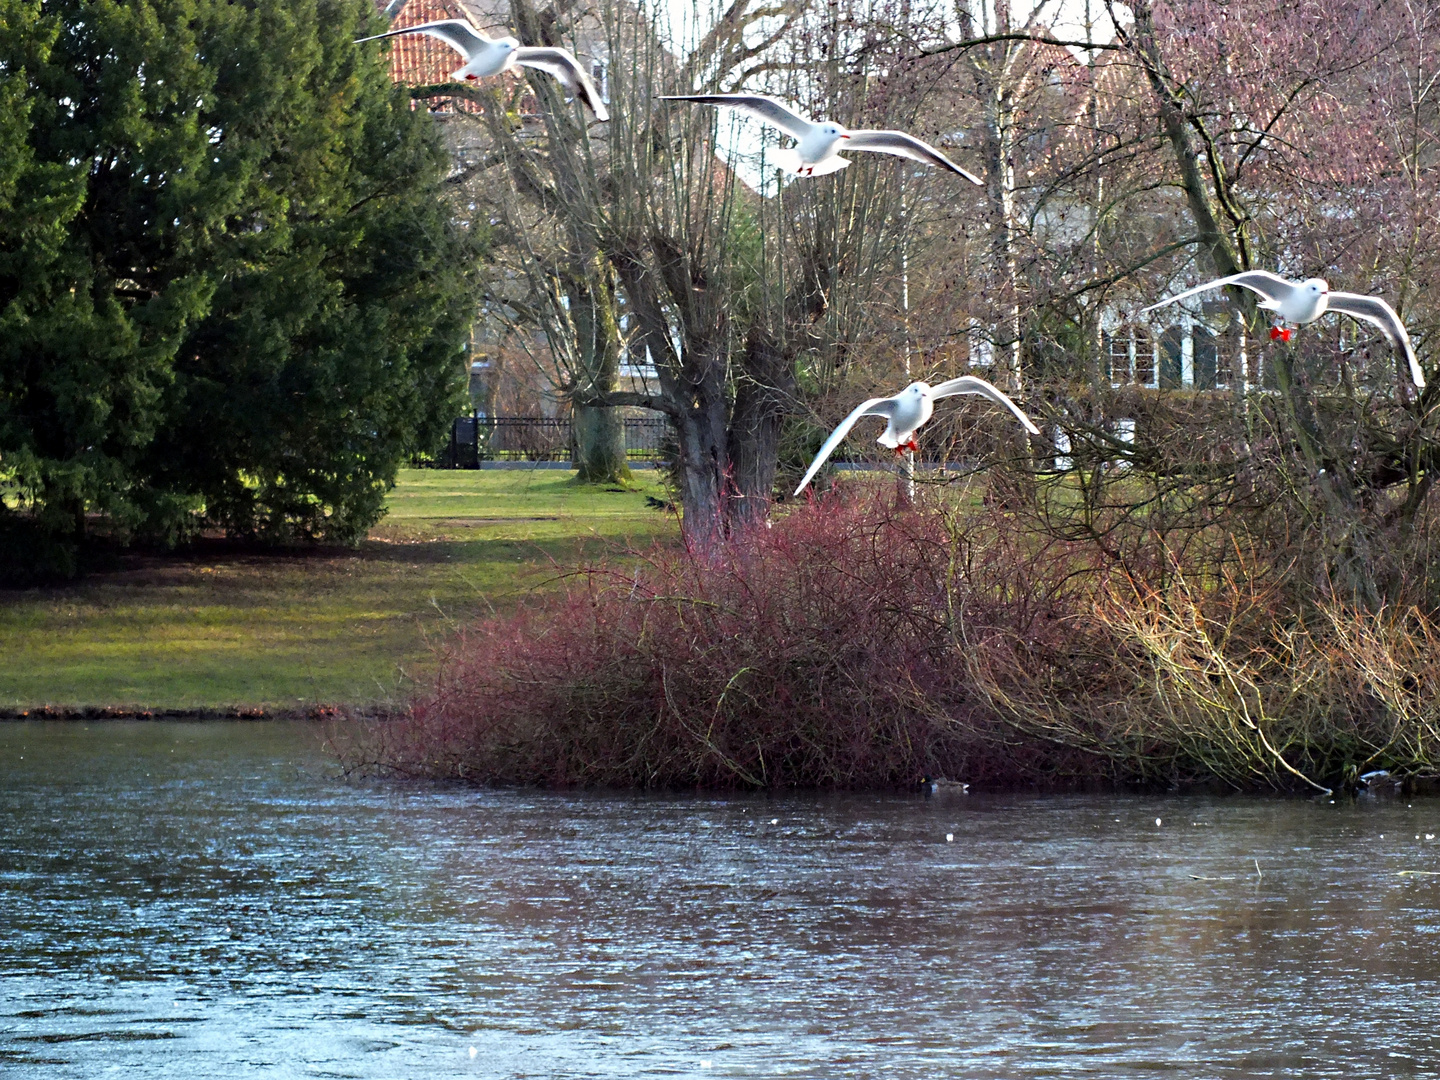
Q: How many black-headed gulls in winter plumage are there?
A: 4